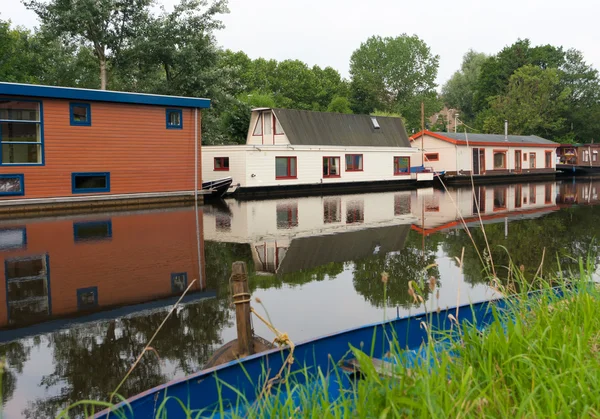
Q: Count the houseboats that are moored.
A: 4